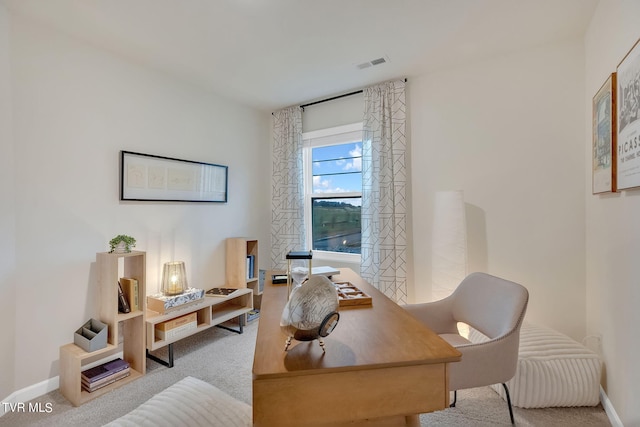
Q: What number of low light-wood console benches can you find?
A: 1